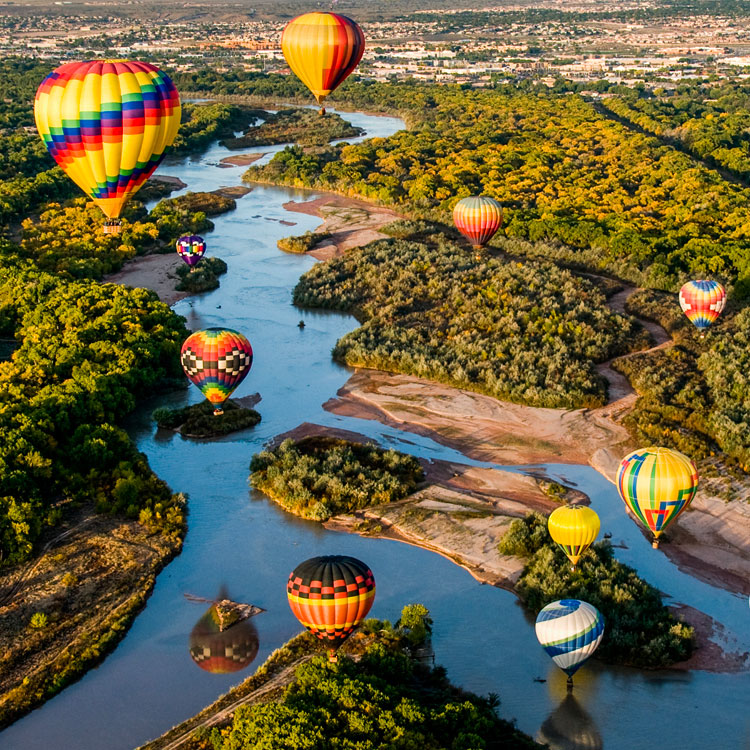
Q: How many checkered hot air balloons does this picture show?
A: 2